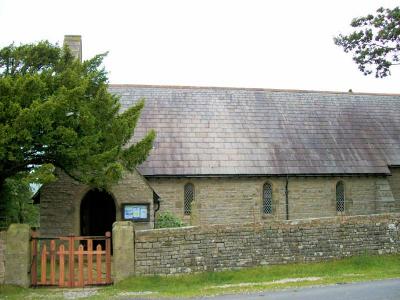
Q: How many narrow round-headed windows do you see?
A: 3